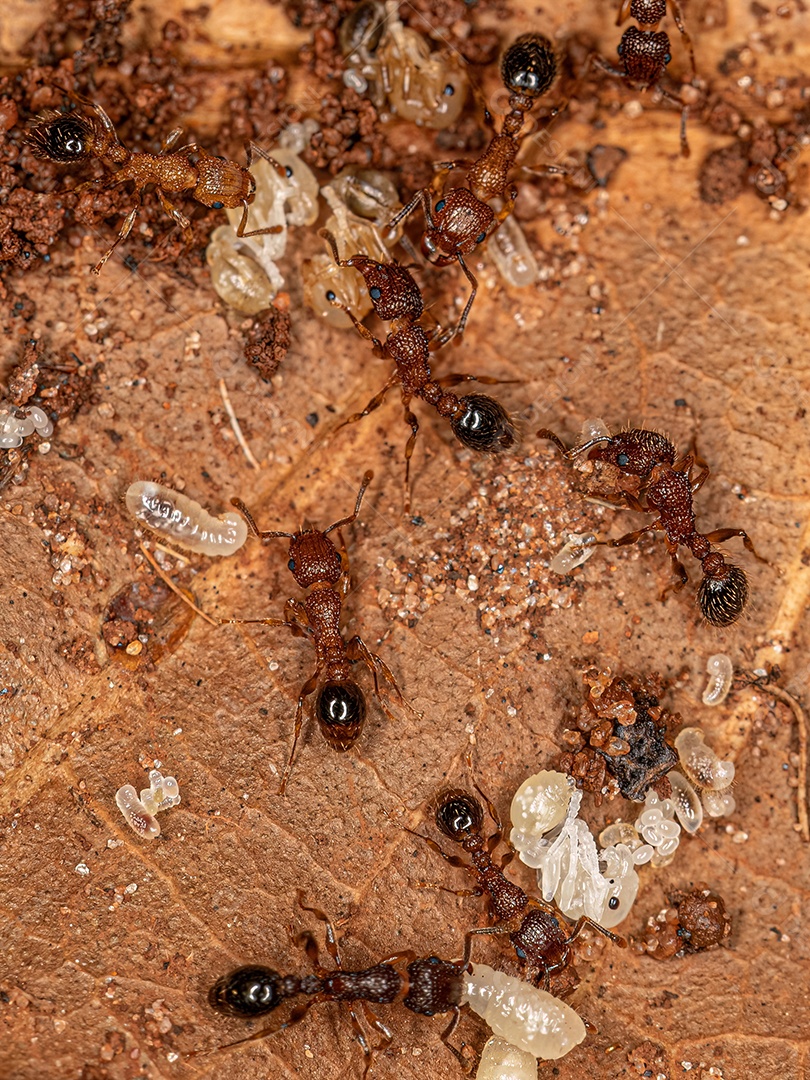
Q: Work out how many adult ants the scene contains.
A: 8